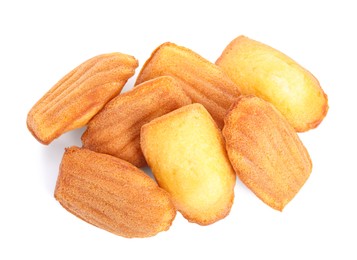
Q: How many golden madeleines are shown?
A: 7